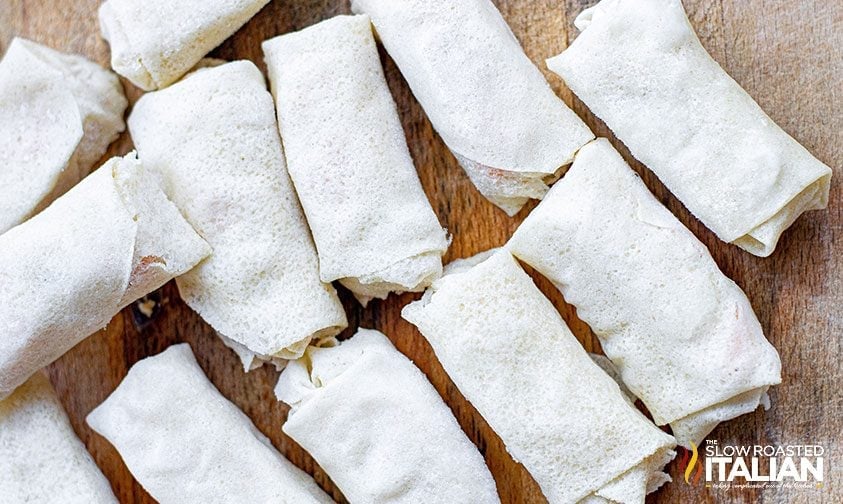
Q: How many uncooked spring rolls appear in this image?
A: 12